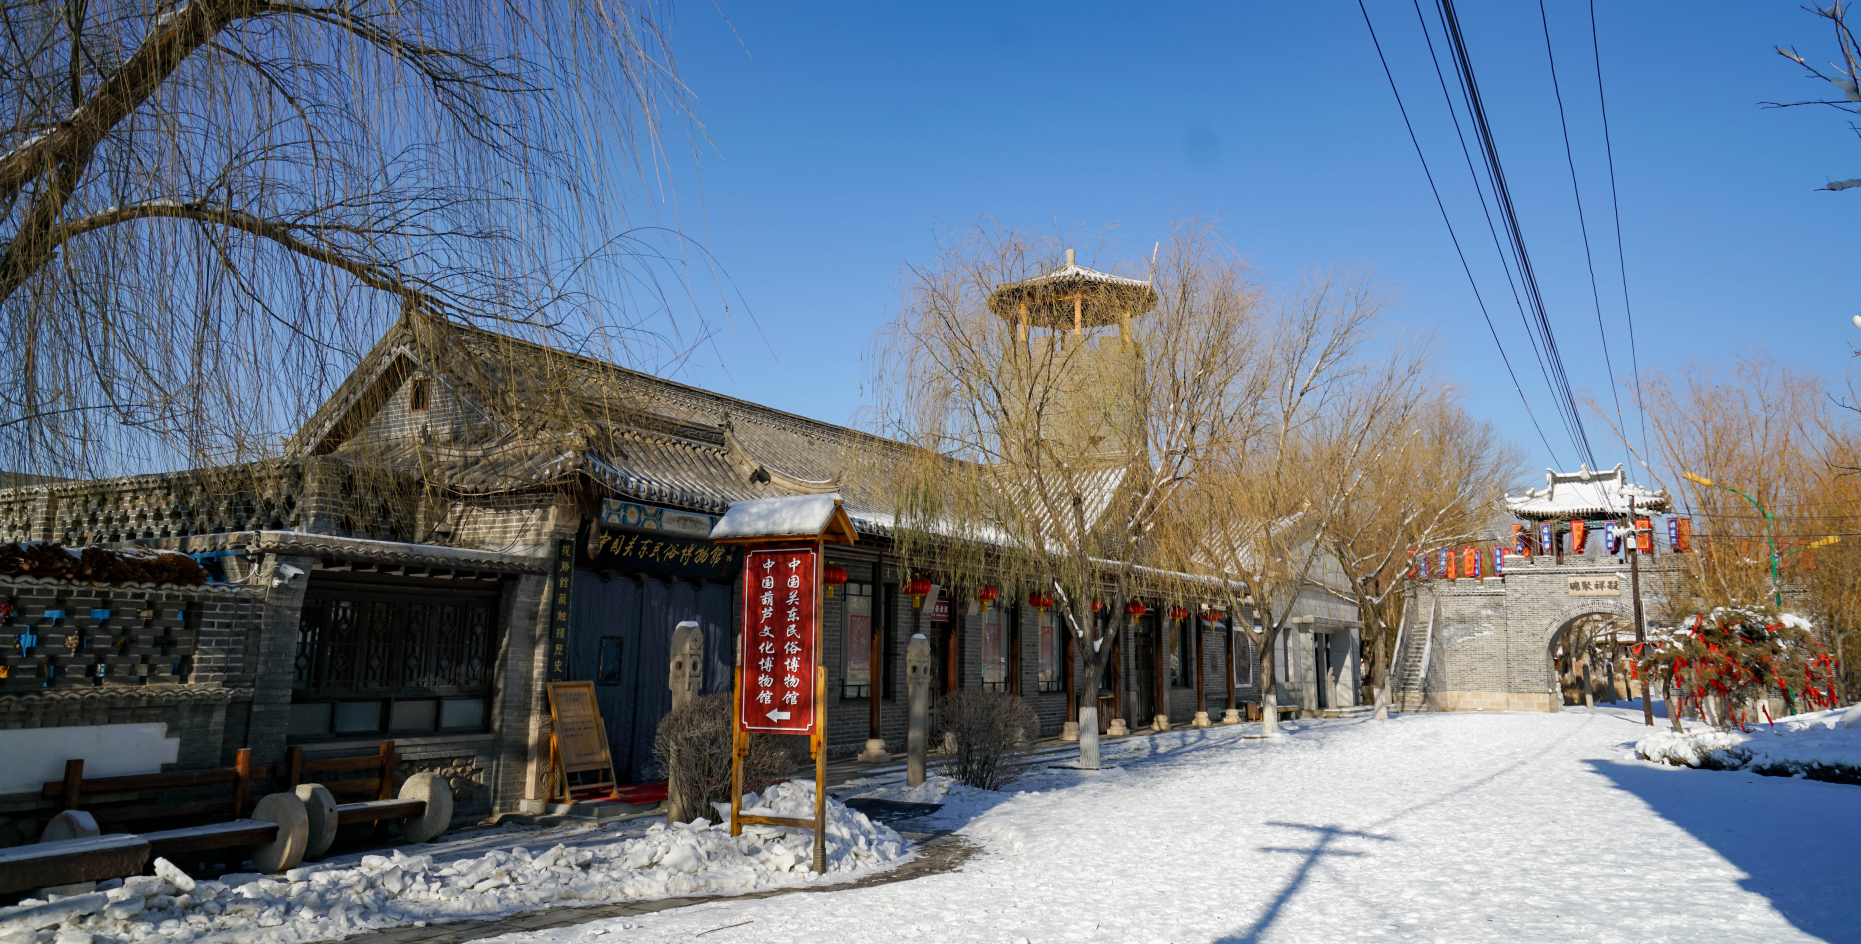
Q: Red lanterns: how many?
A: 8